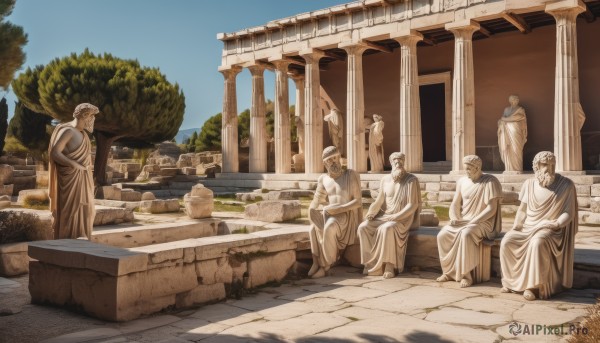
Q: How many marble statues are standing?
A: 4